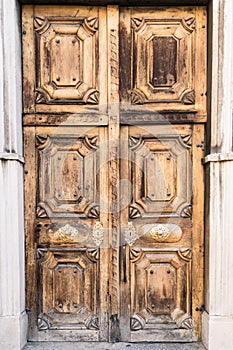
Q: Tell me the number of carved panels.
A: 6